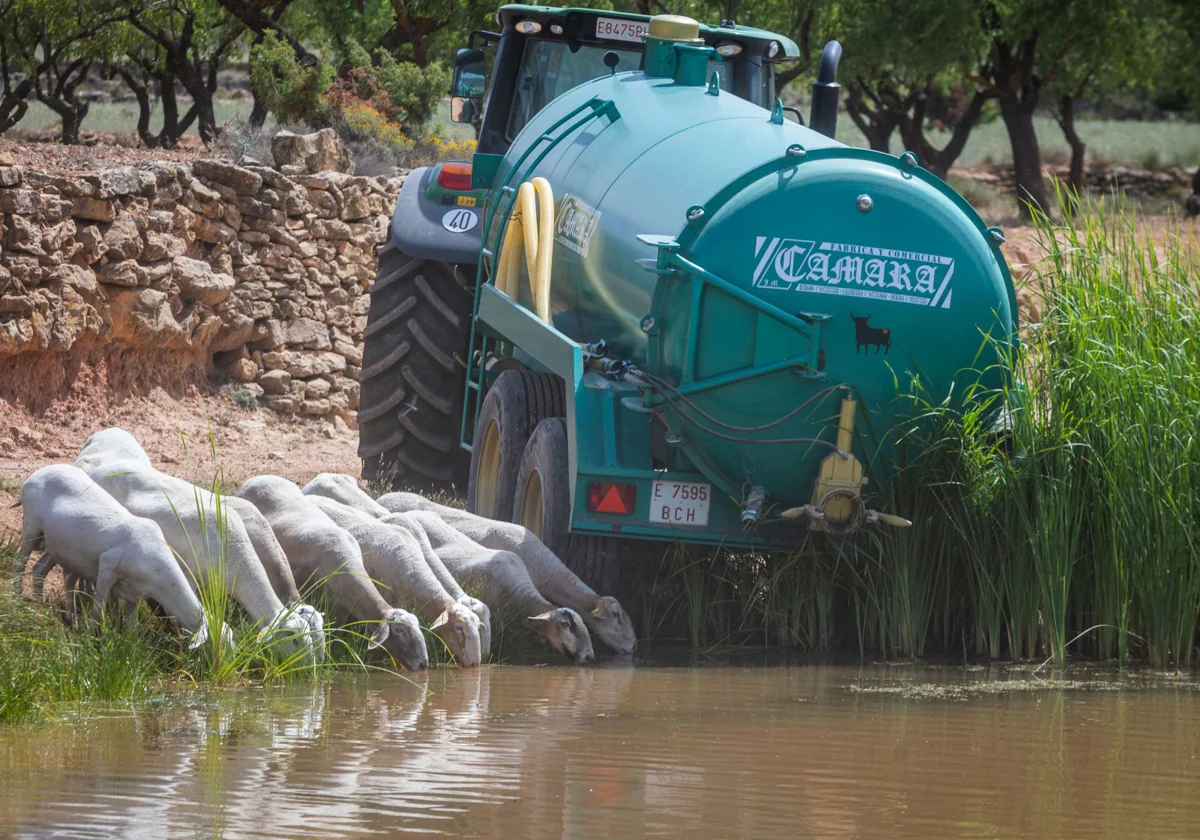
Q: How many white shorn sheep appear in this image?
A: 8